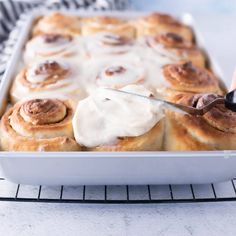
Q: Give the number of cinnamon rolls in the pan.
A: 12